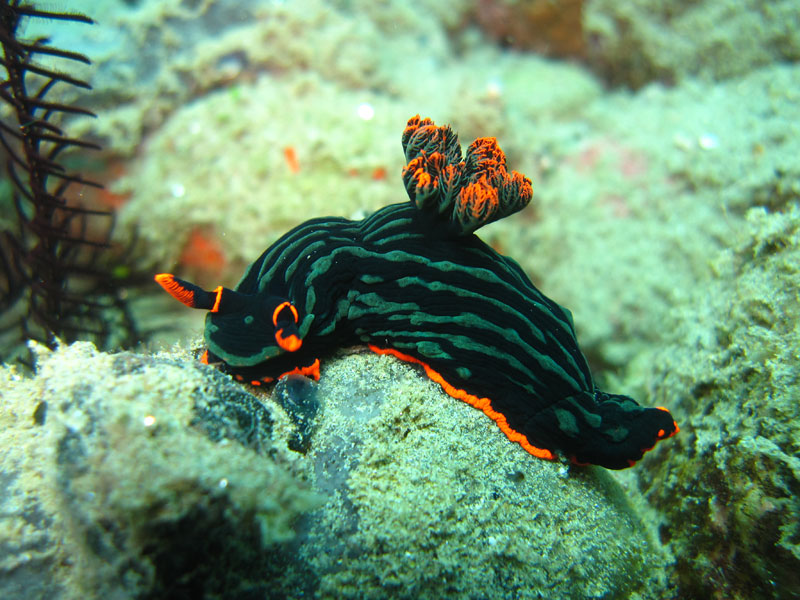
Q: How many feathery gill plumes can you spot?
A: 5